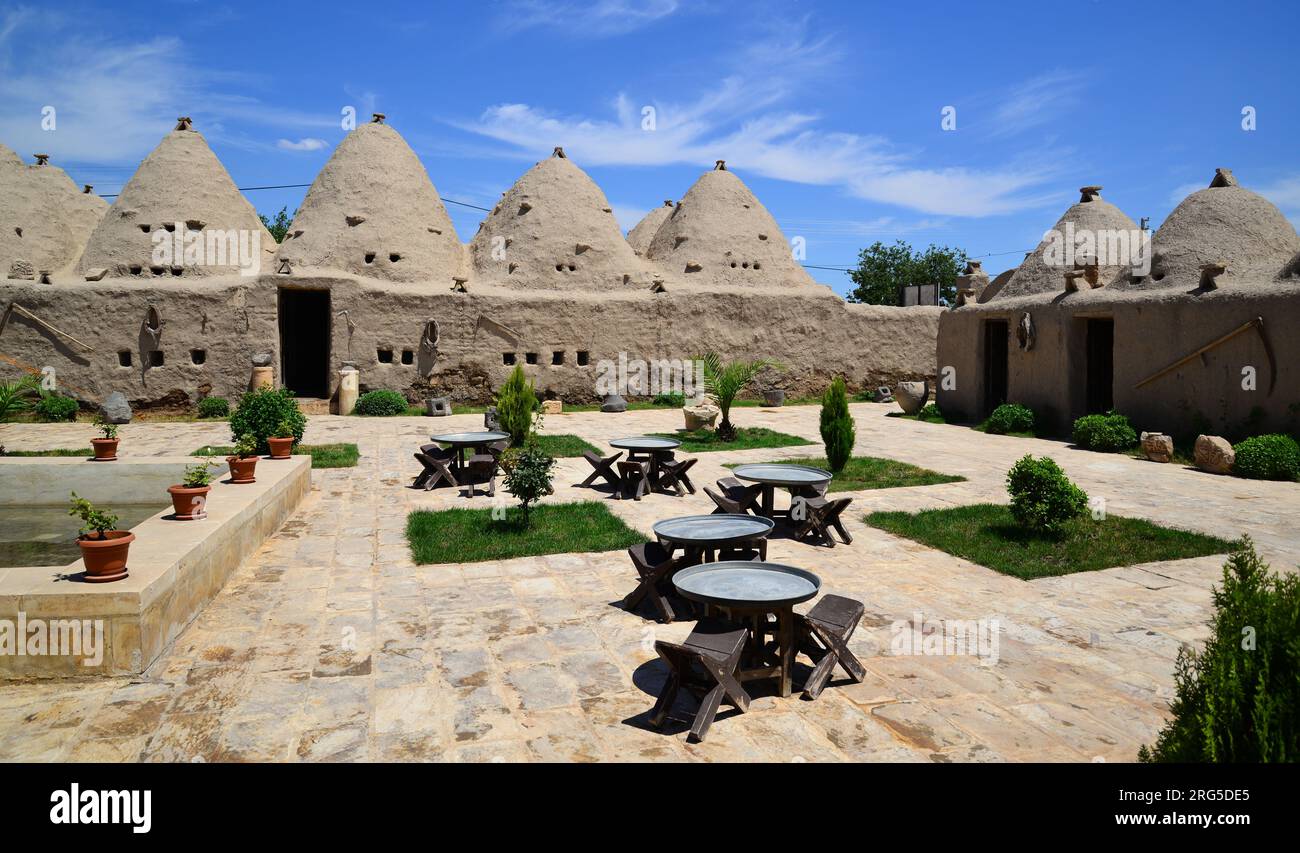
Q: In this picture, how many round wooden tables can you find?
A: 5